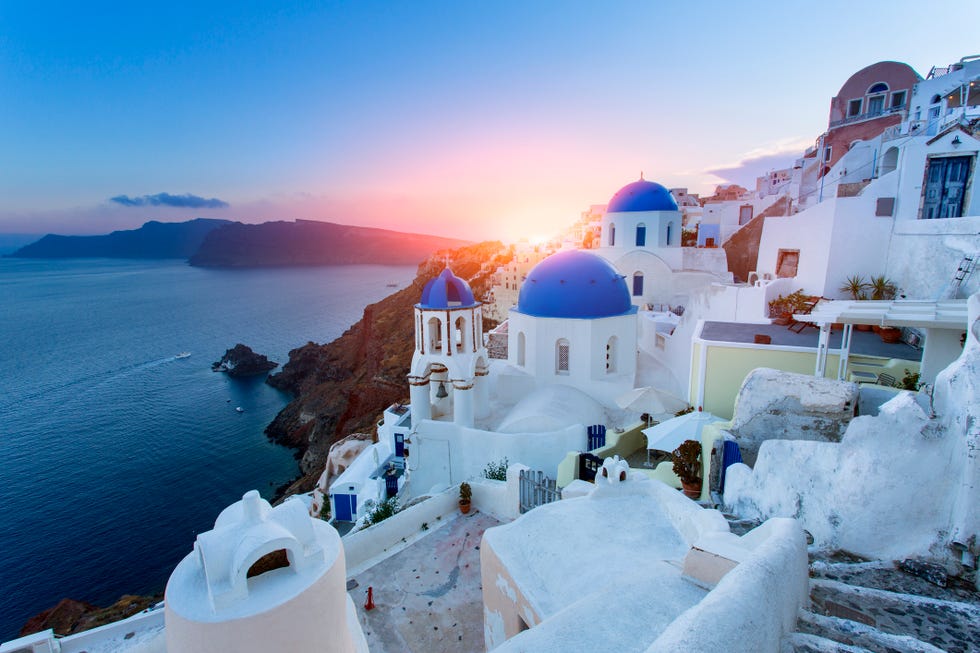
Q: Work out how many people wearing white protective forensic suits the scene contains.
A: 0